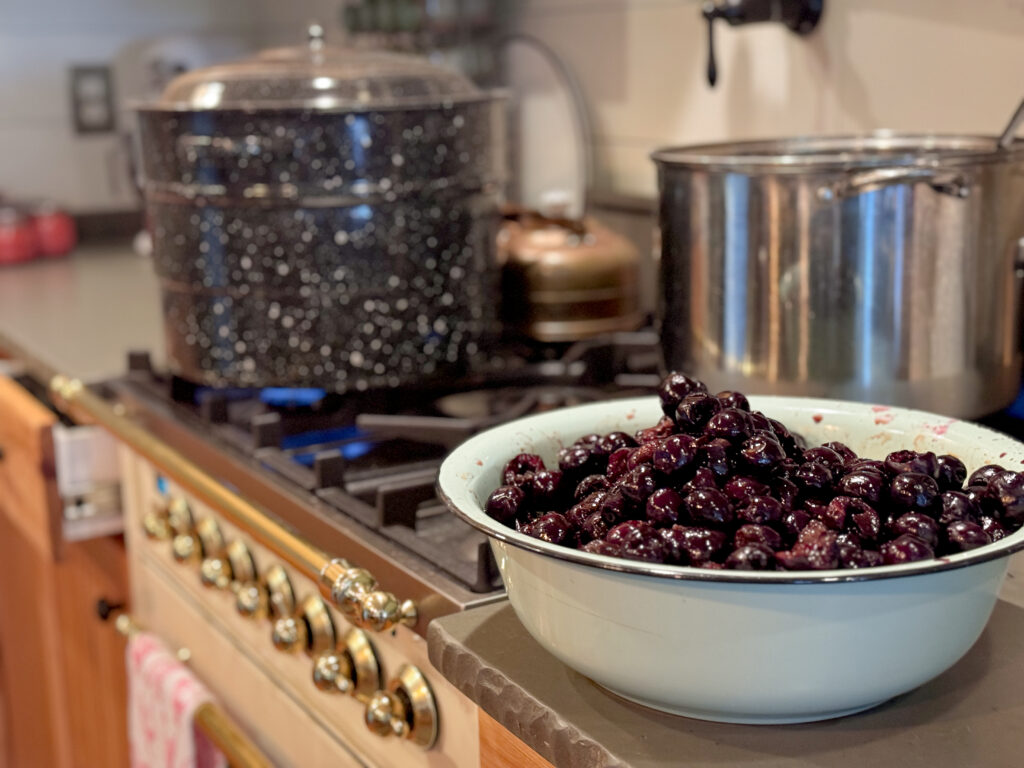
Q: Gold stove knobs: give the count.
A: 7